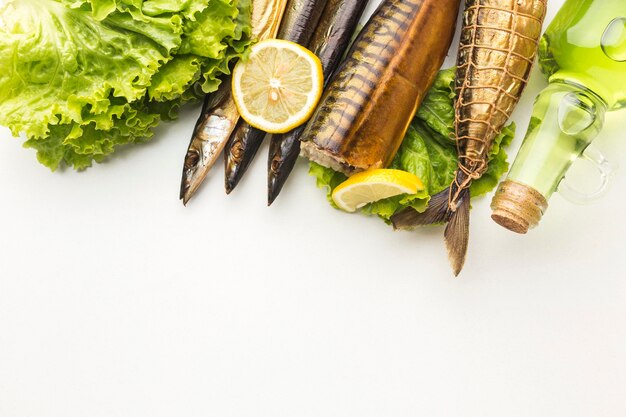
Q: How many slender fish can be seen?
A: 3